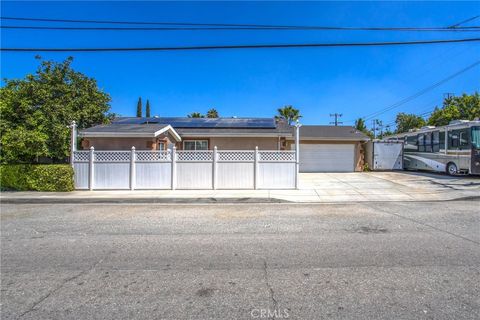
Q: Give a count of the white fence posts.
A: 7